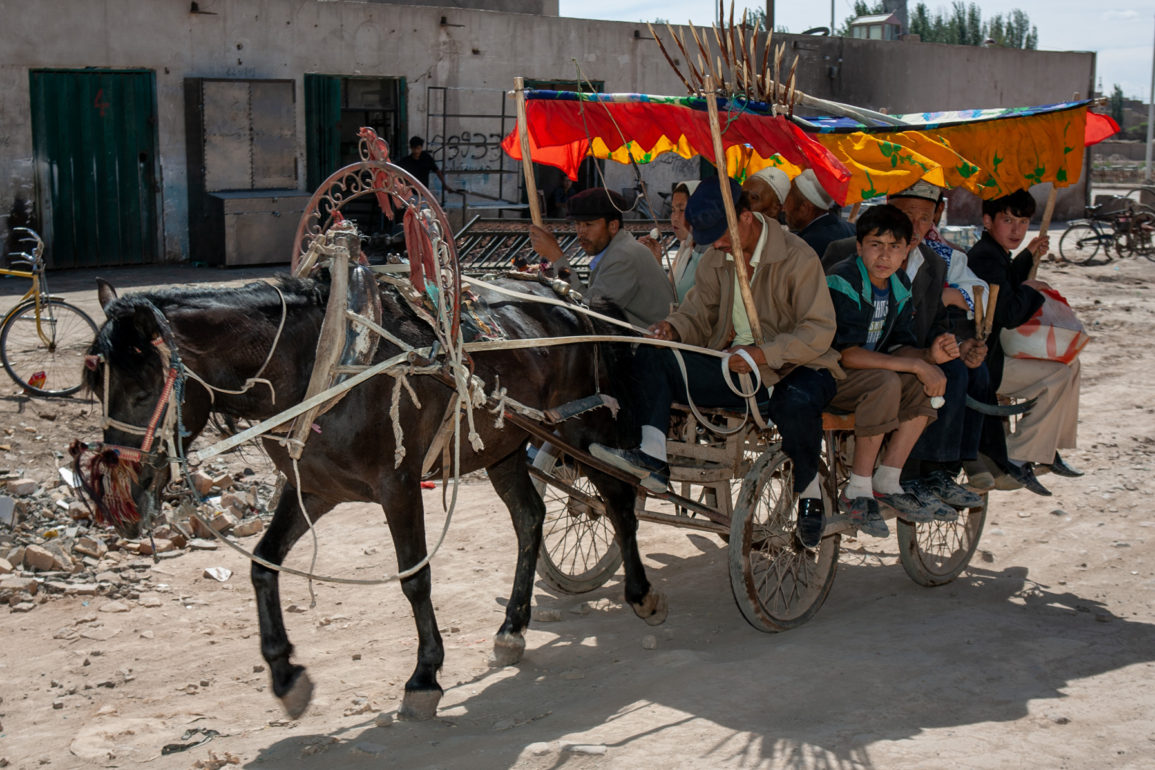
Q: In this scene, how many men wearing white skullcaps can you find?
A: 2